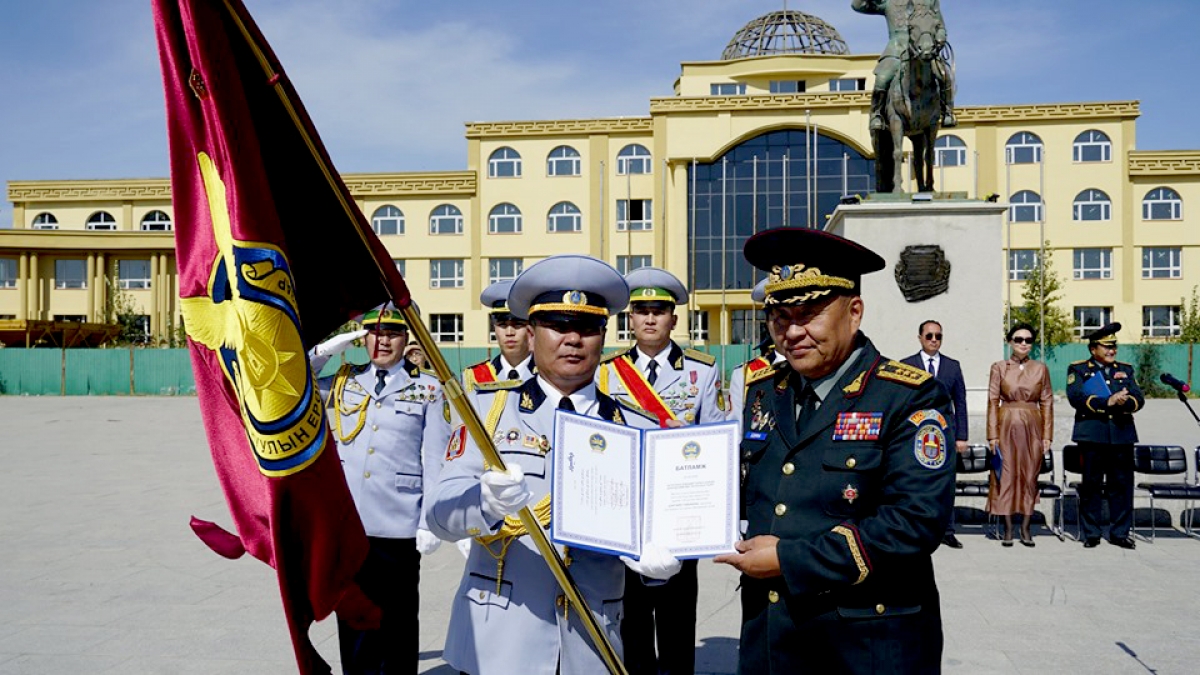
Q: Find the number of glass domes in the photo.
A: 1